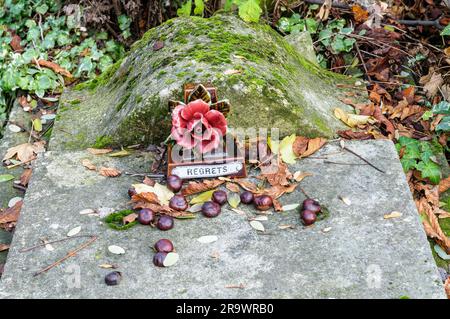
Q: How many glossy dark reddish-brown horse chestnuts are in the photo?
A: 14